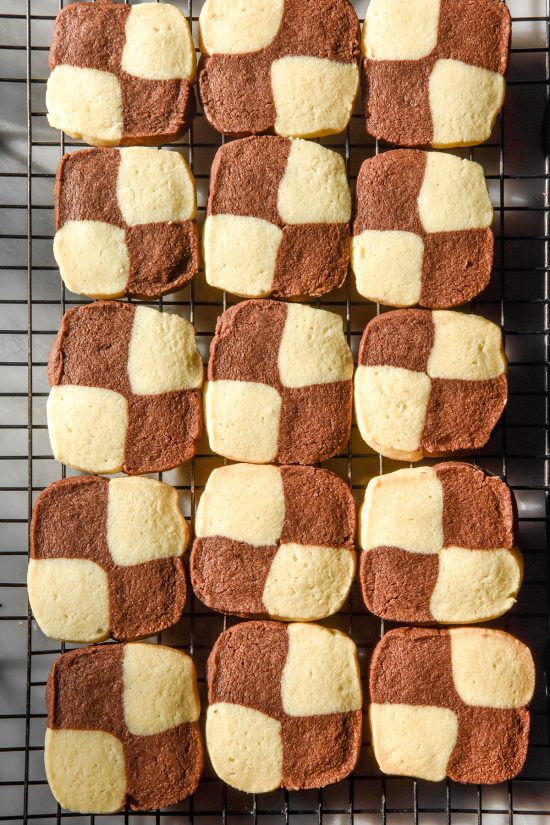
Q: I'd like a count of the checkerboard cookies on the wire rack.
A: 15